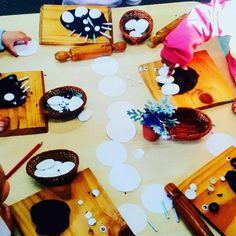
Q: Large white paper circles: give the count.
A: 10